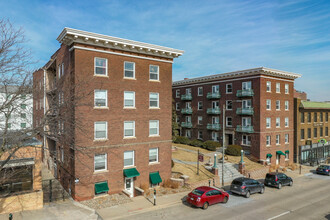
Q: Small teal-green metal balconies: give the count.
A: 9